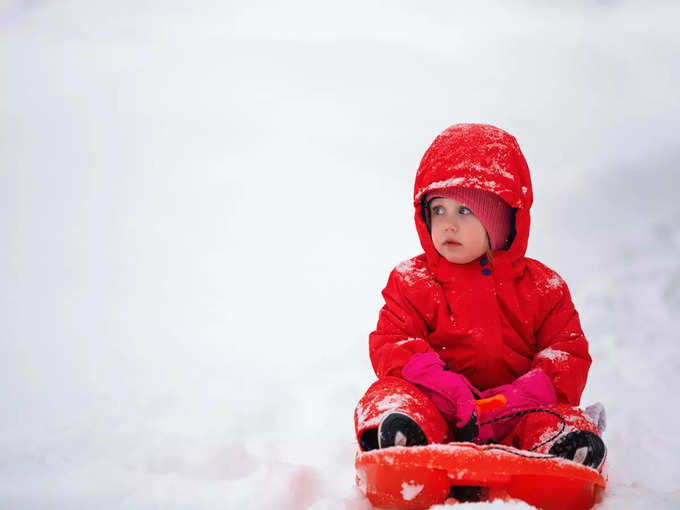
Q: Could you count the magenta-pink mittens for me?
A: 2